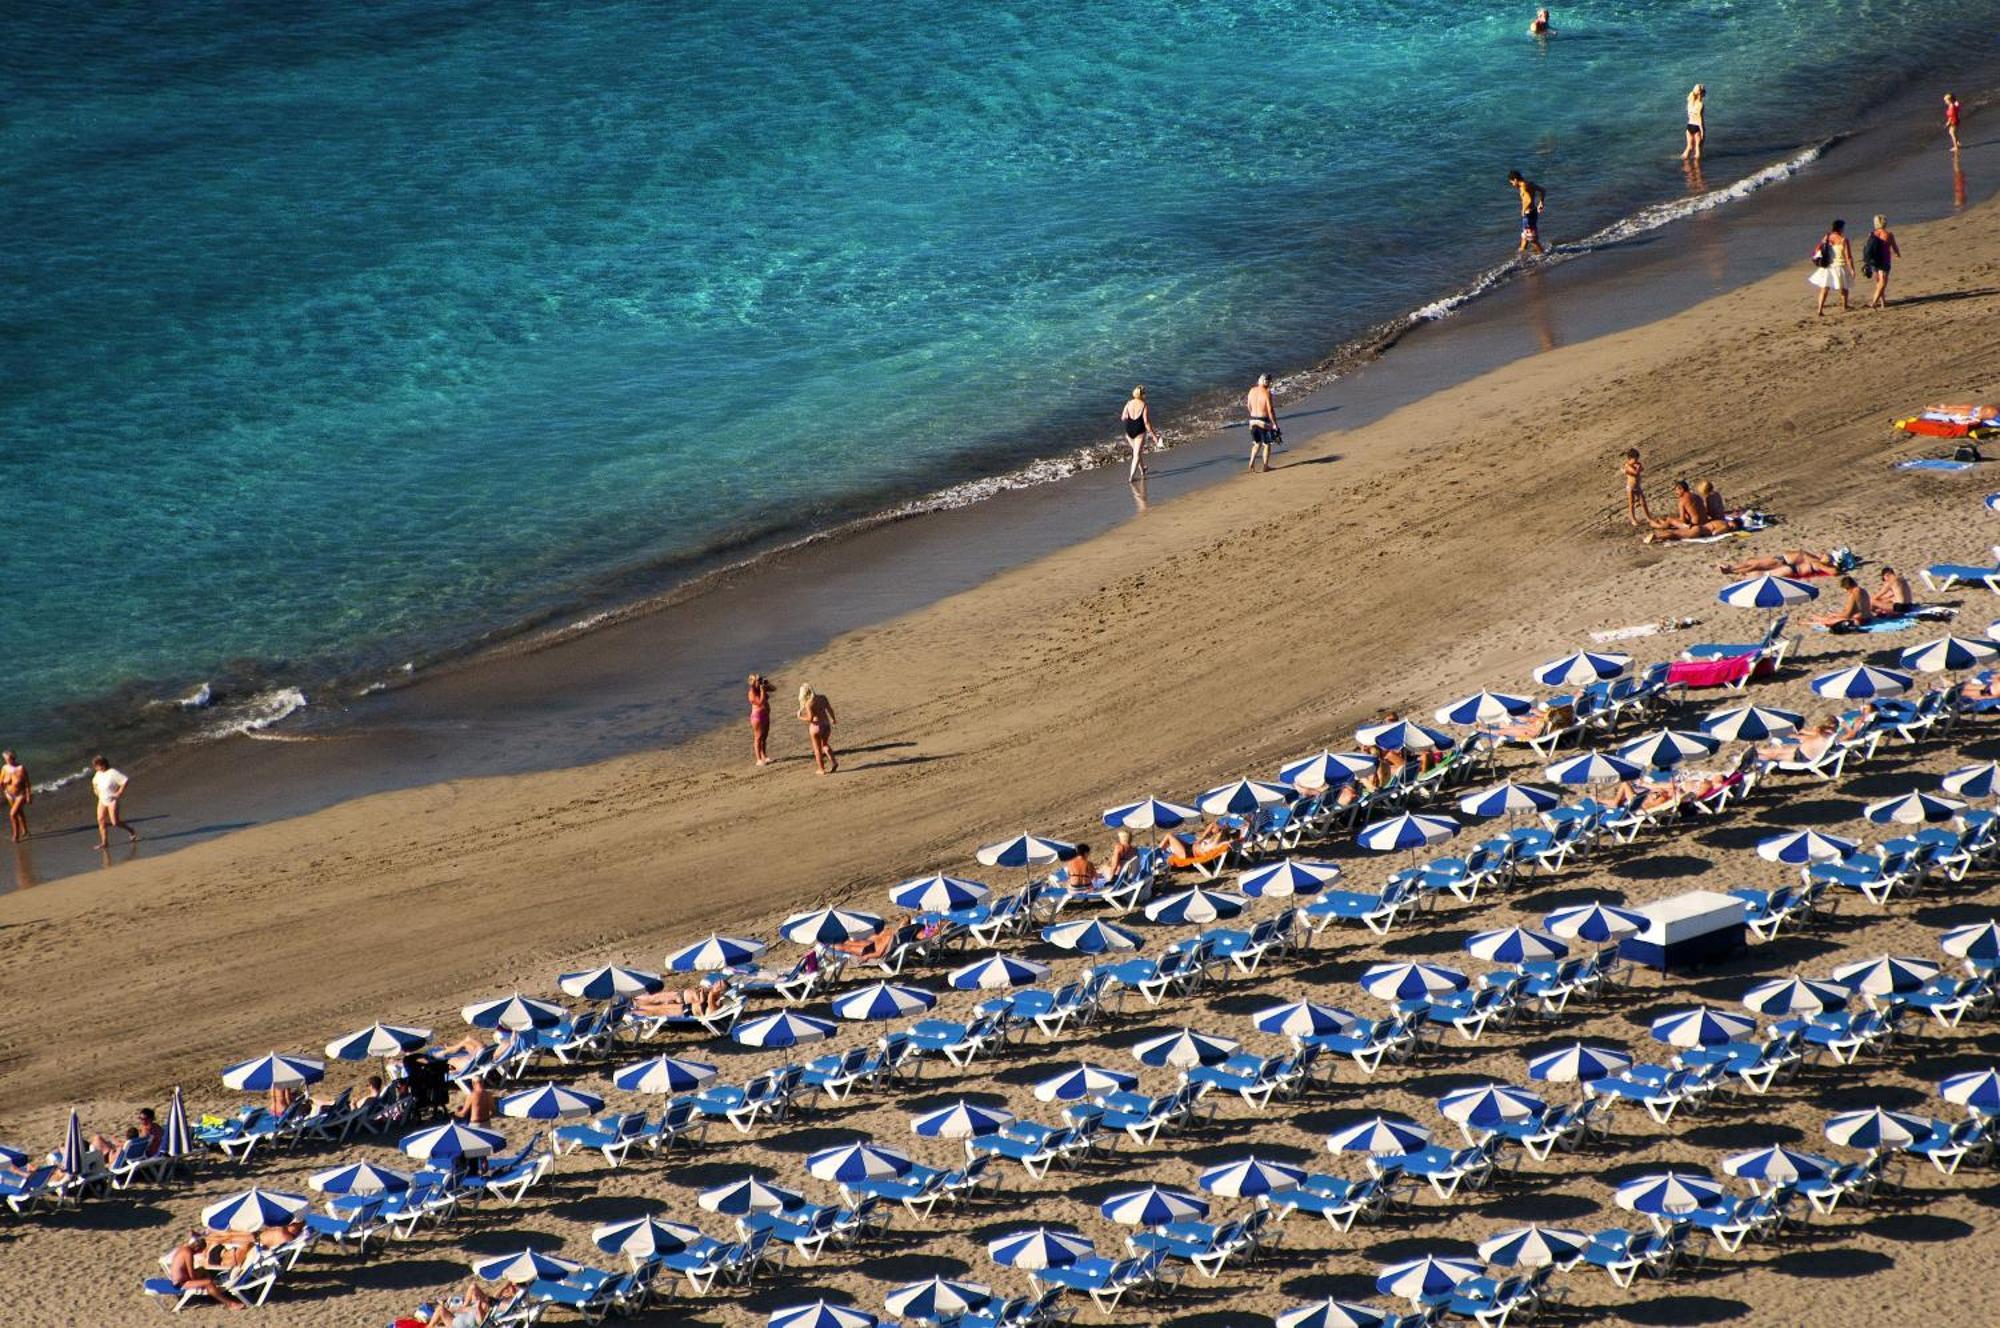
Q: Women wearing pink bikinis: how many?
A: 2